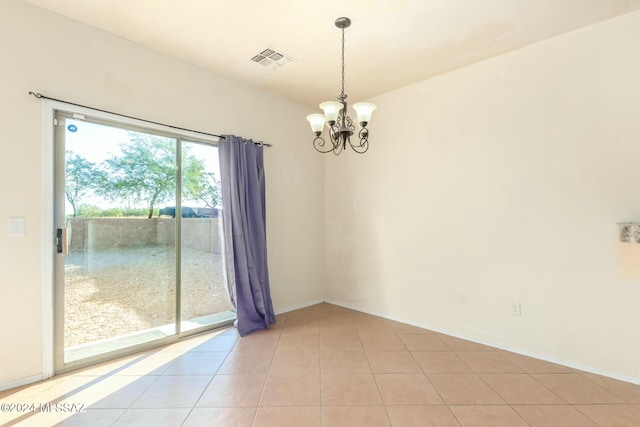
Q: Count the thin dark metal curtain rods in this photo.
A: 1